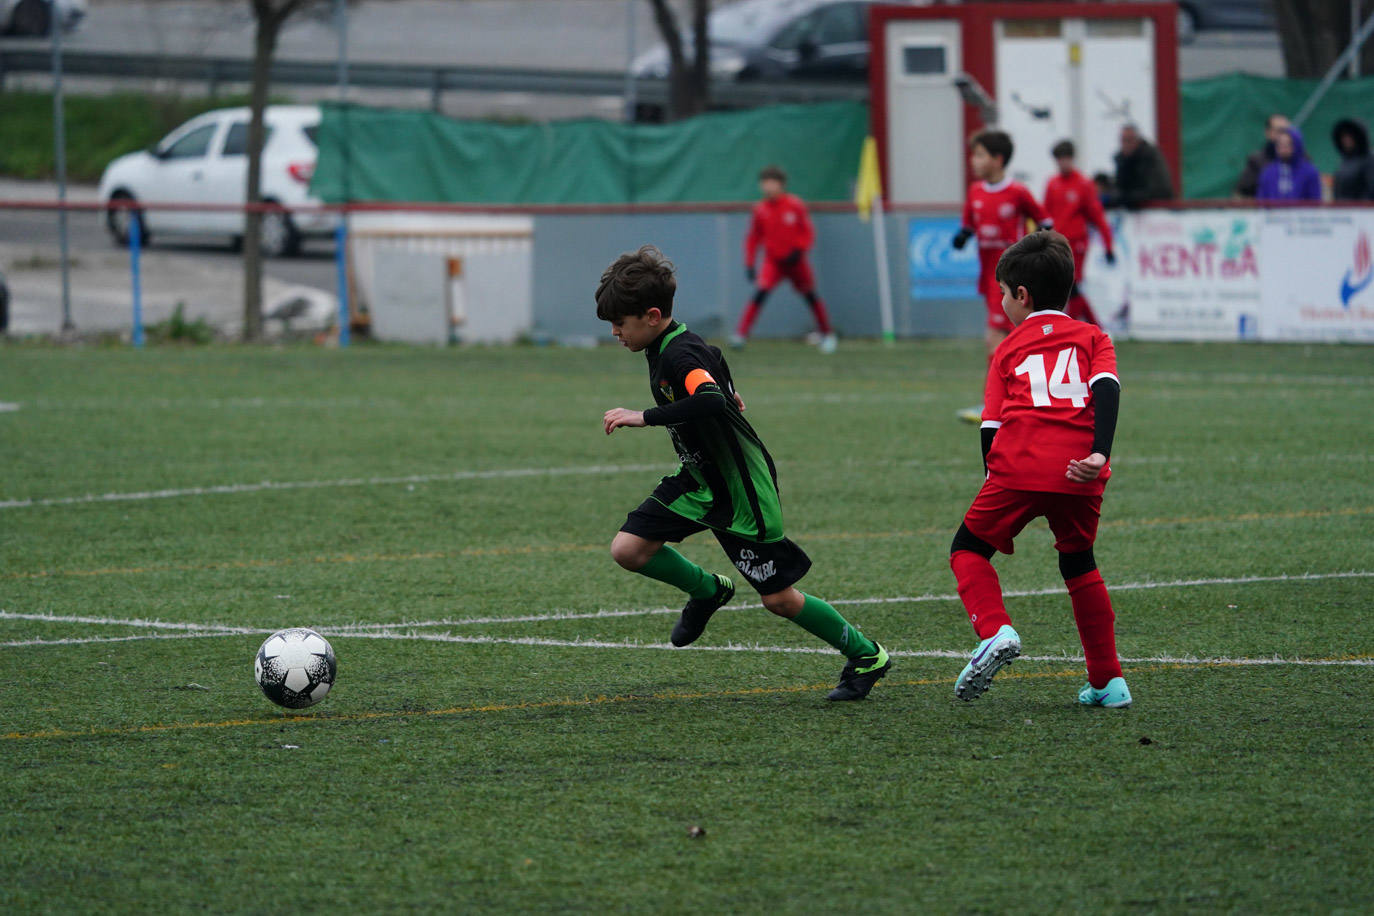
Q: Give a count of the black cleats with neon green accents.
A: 2